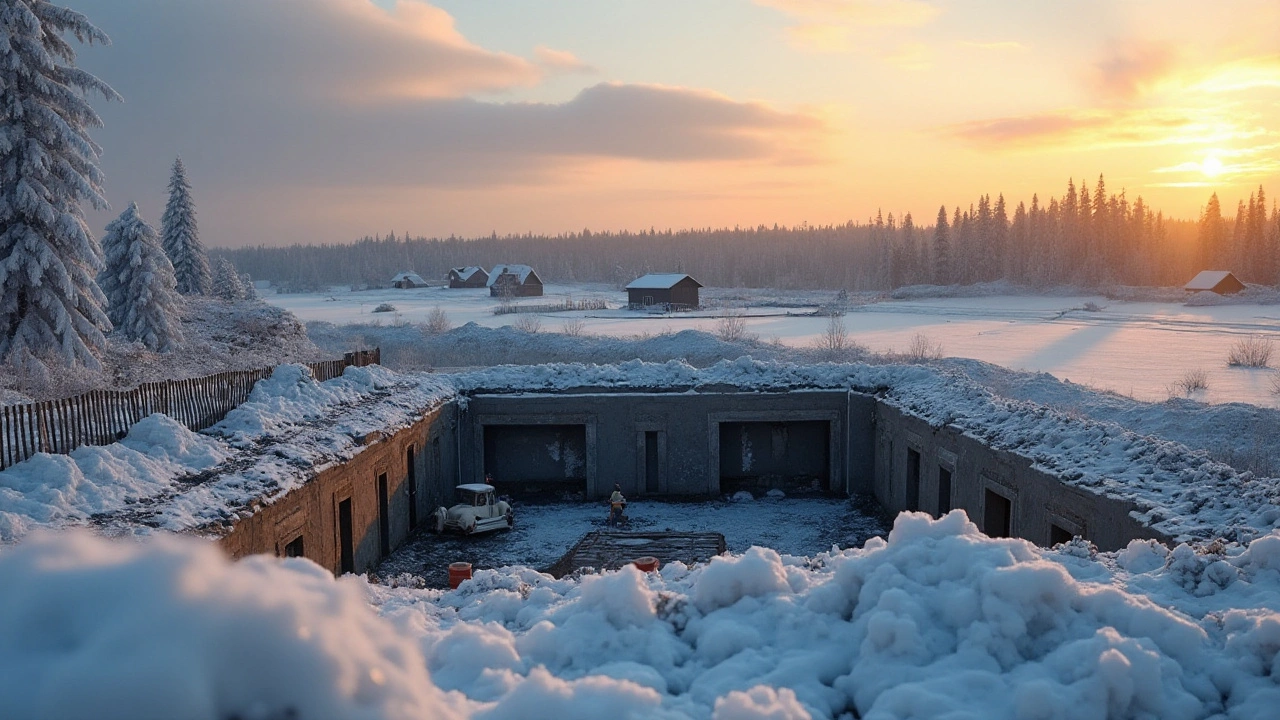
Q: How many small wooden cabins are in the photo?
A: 5